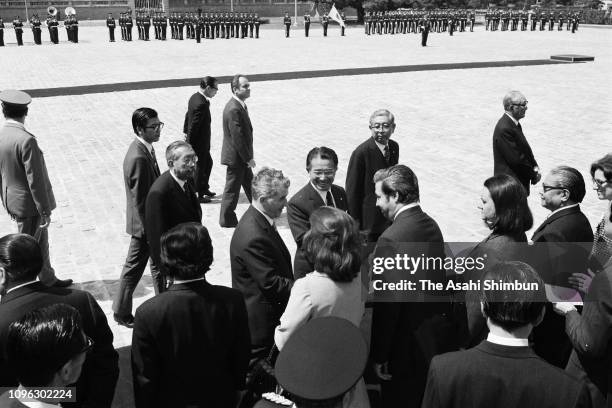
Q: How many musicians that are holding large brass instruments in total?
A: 2